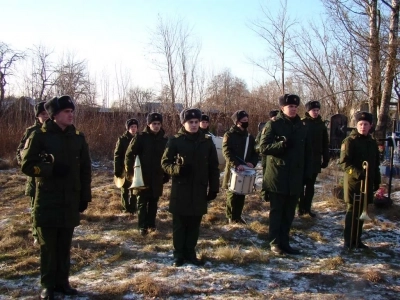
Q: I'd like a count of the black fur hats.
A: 11